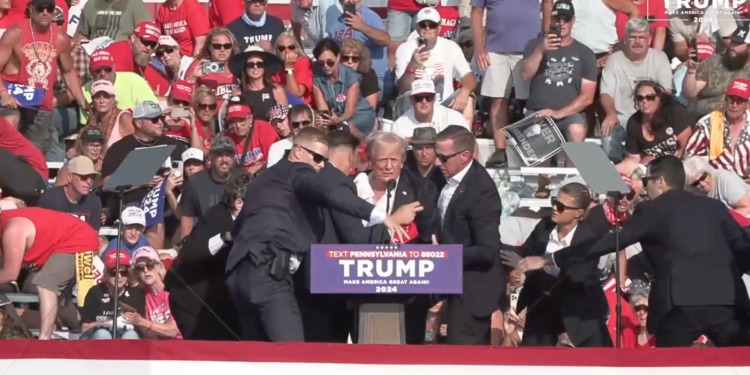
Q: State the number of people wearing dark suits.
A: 7